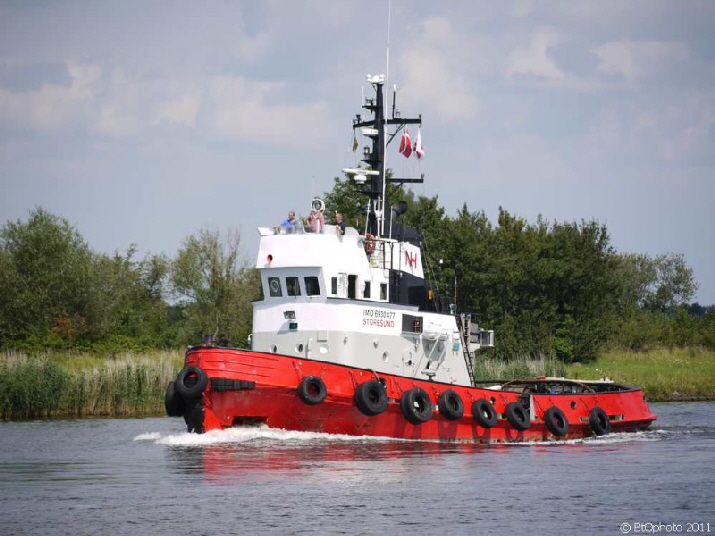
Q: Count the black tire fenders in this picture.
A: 10